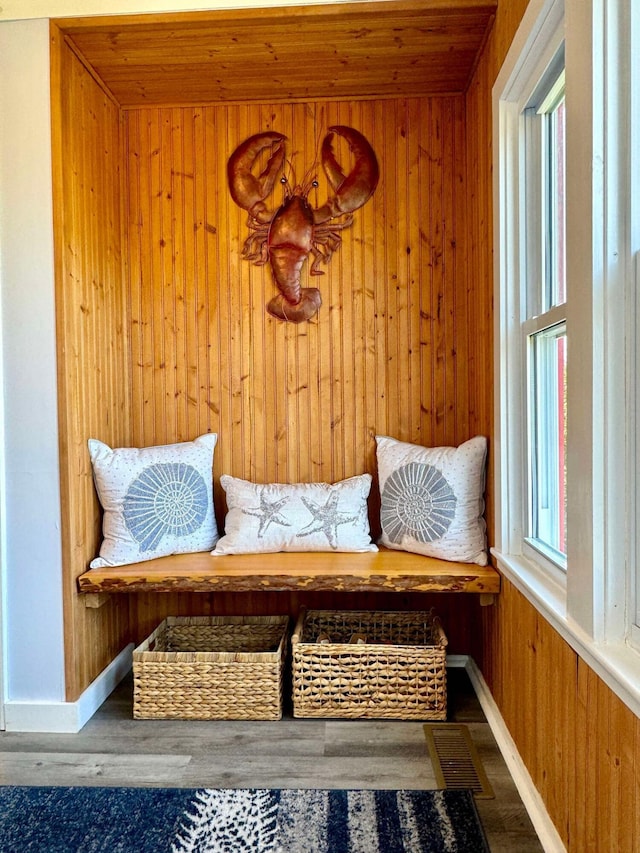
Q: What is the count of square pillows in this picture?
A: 2